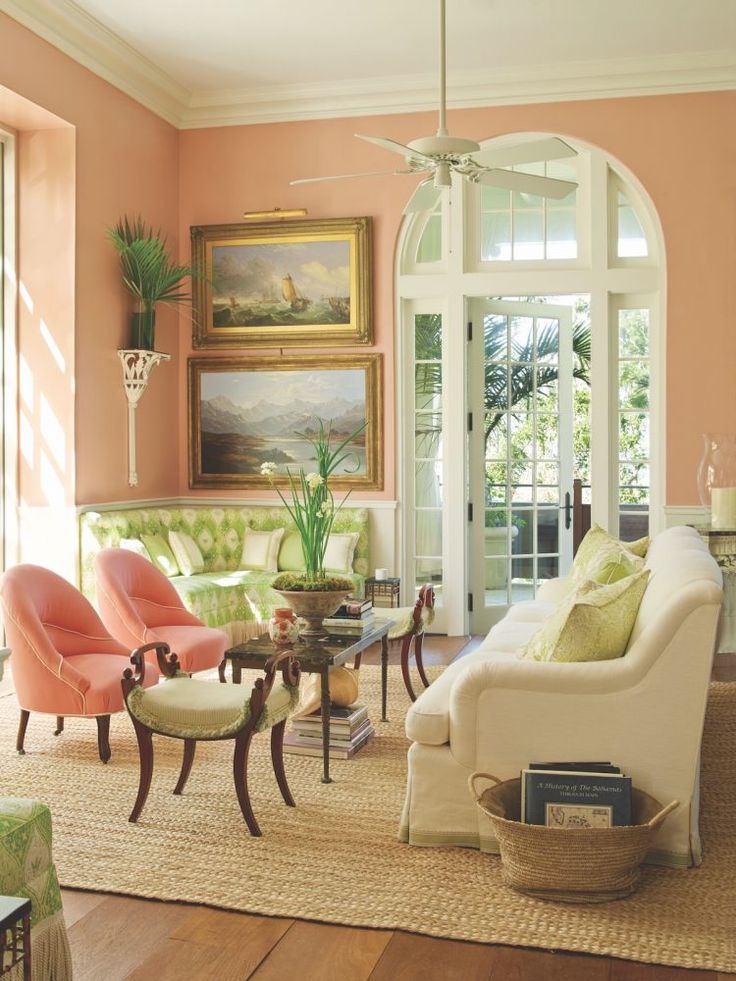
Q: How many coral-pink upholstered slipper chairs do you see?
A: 2